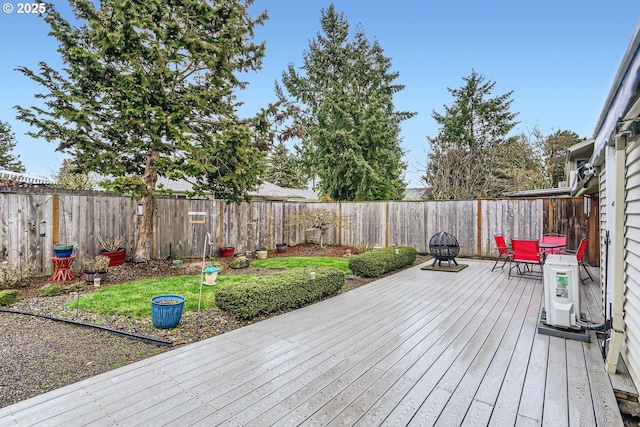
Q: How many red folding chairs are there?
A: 4